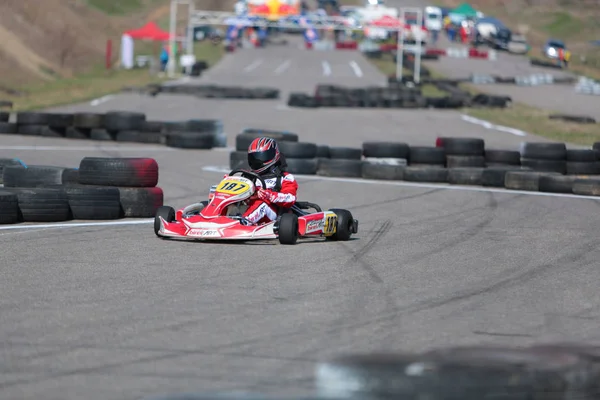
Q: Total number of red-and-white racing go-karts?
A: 1